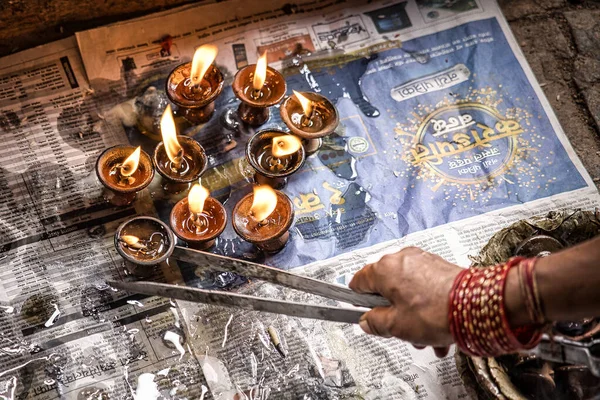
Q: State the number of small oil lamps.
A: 9